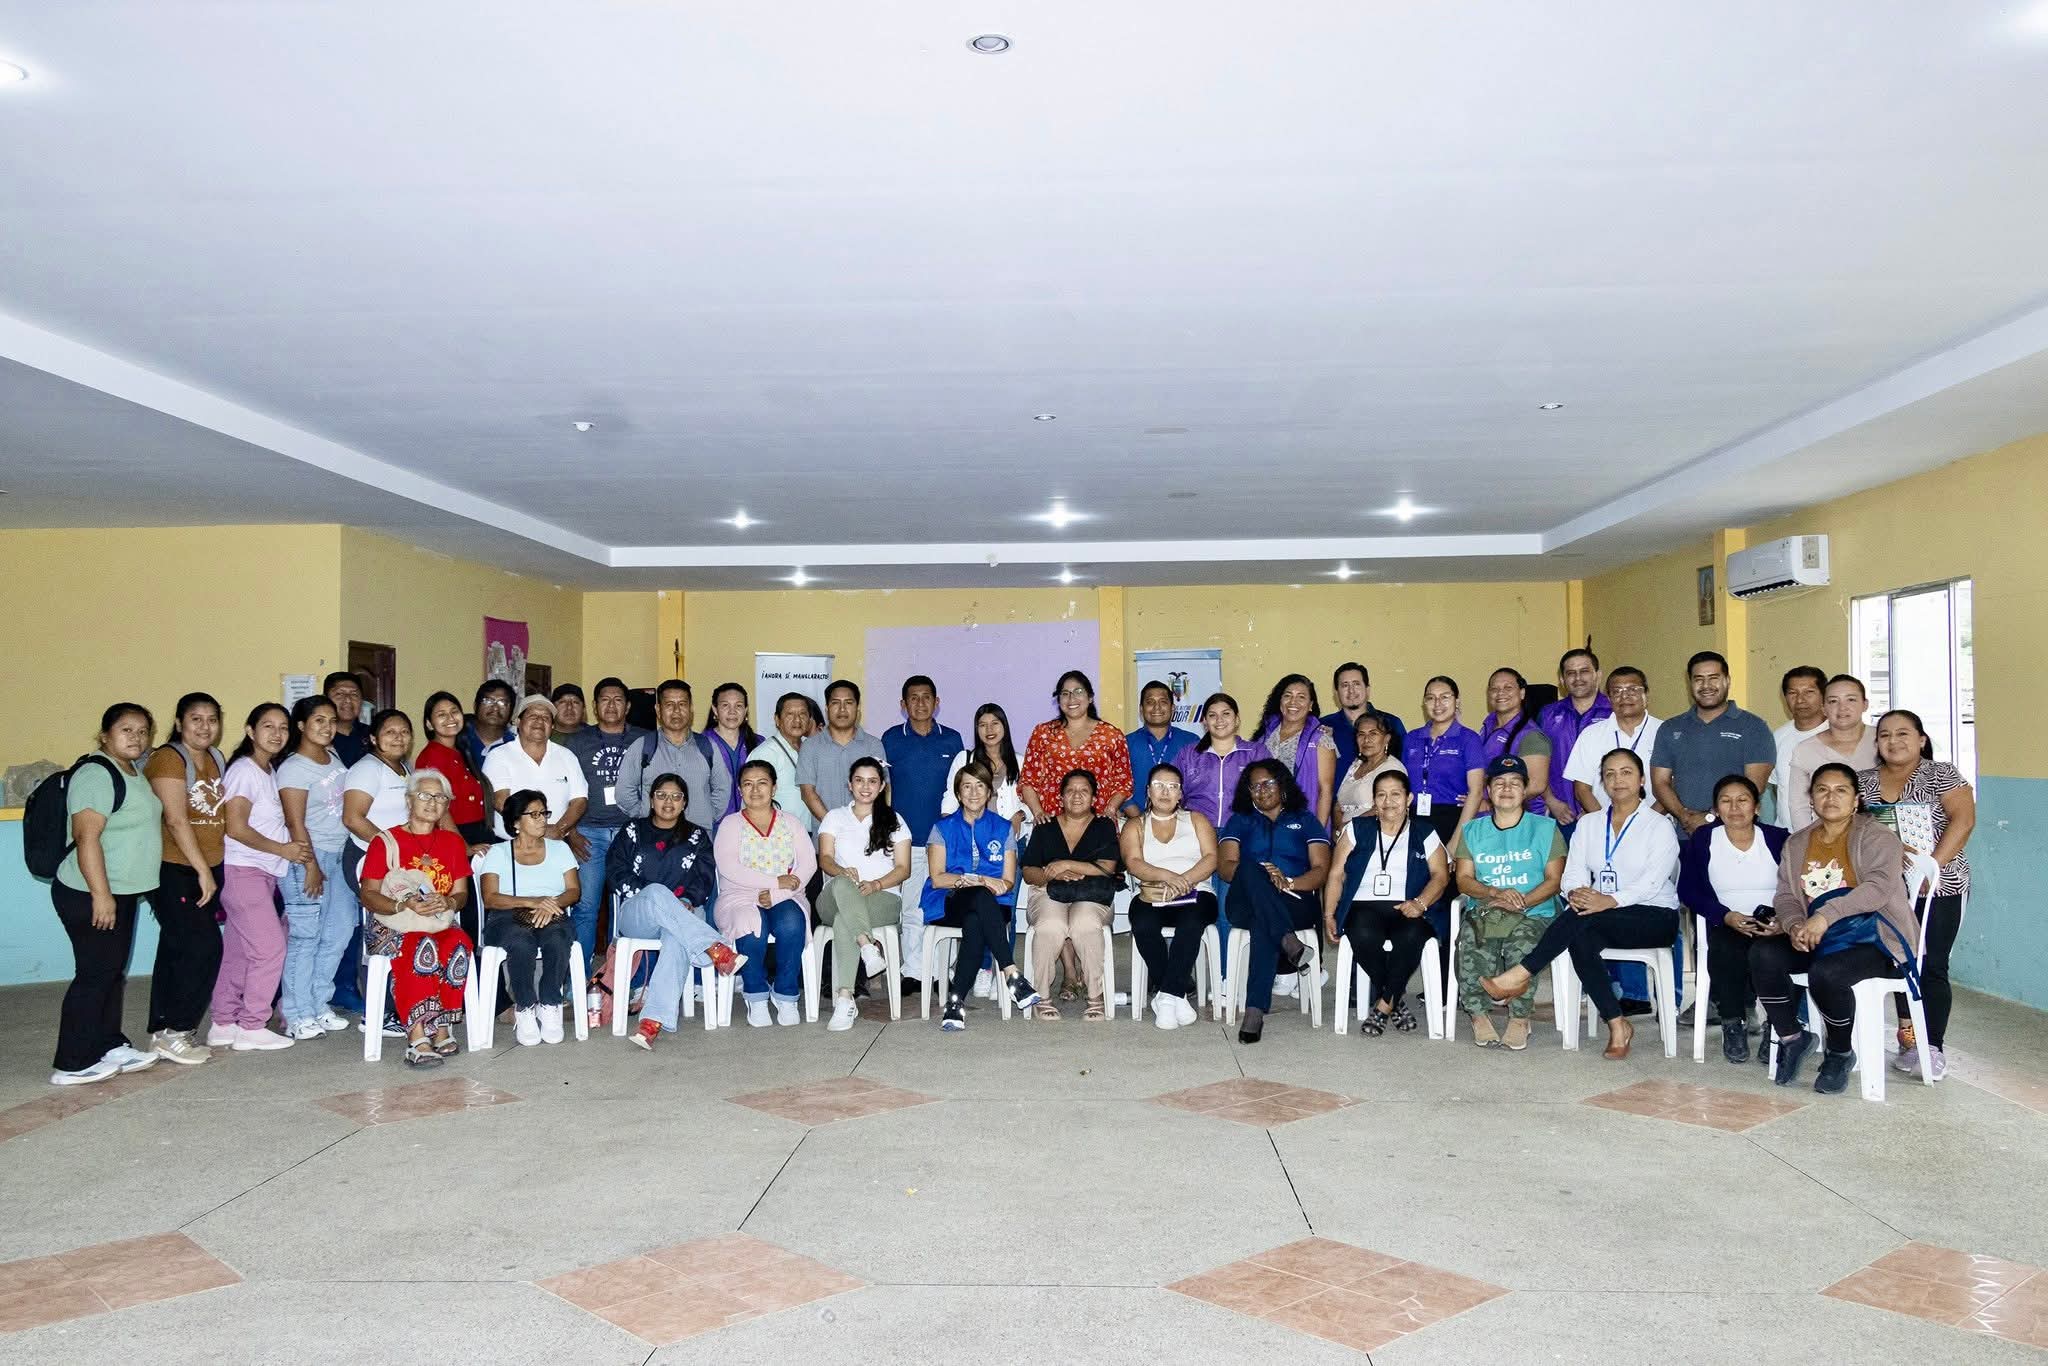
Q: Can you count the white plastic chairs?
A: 14